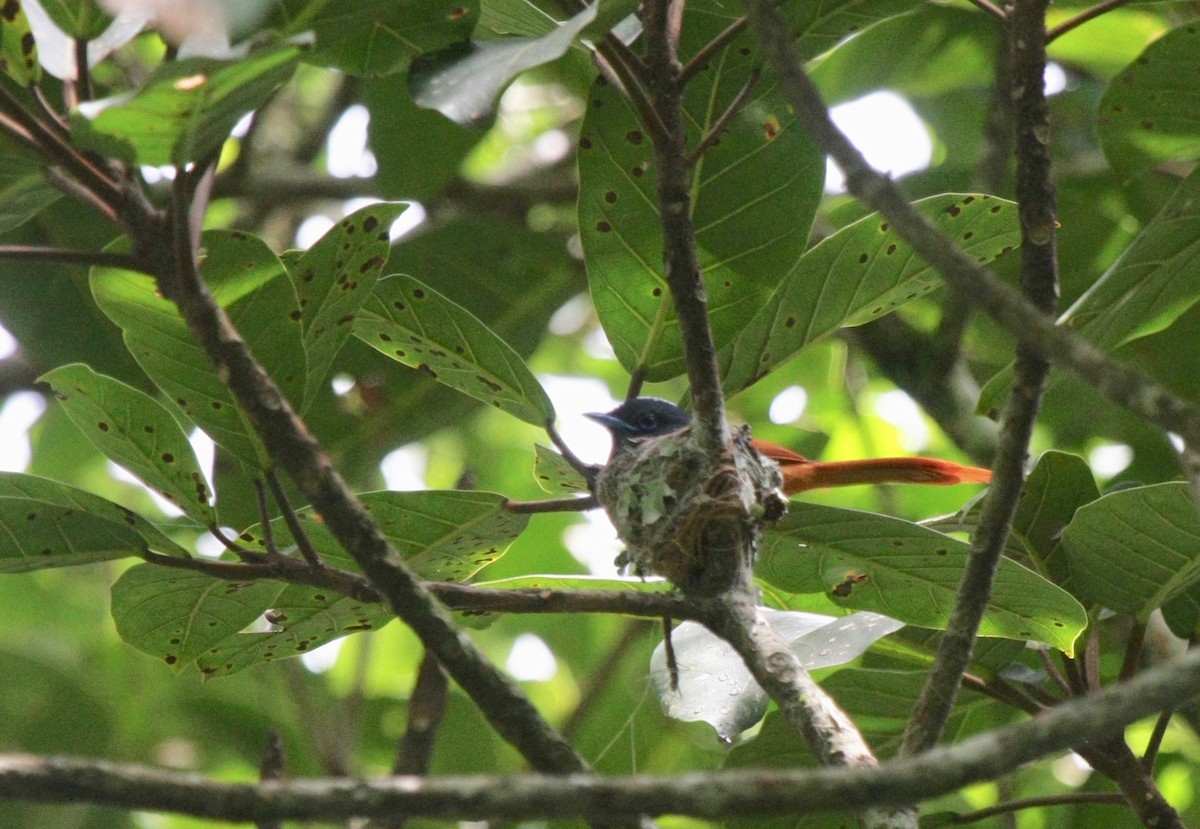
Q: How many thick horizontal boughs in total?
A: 1